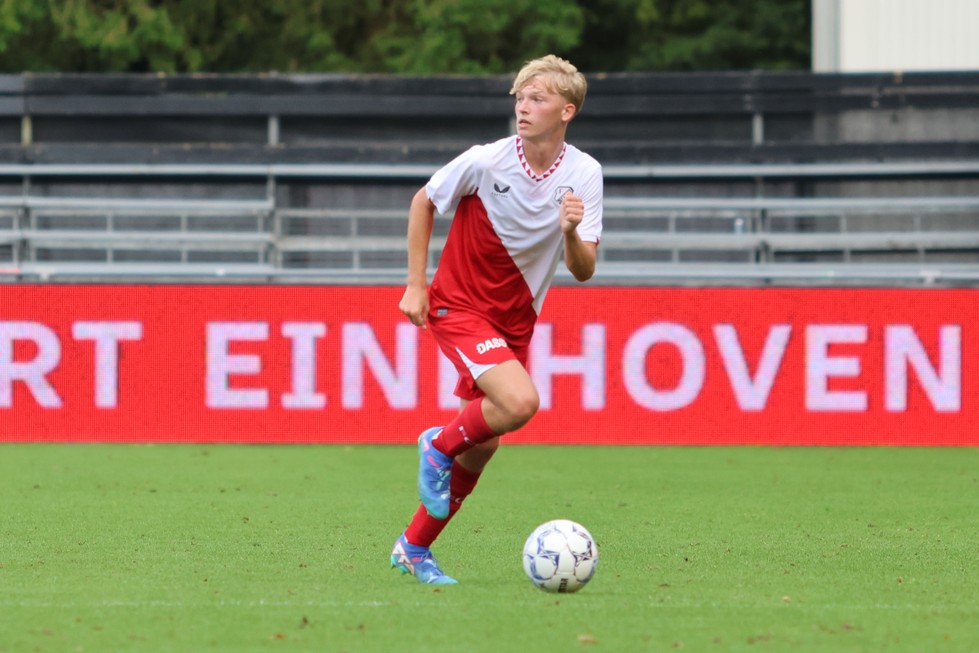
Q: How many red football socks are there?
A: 2